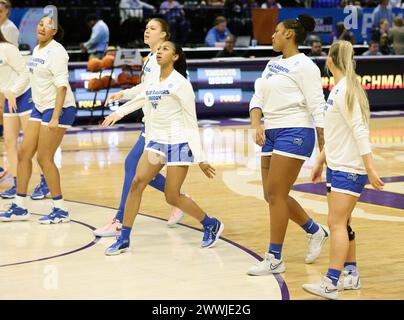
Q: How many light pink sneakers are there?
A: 2